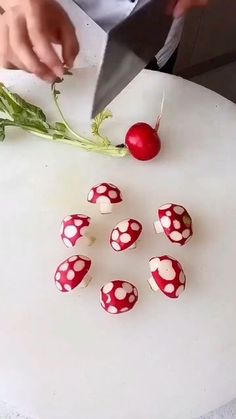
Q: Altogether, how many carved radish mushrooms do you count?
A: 7